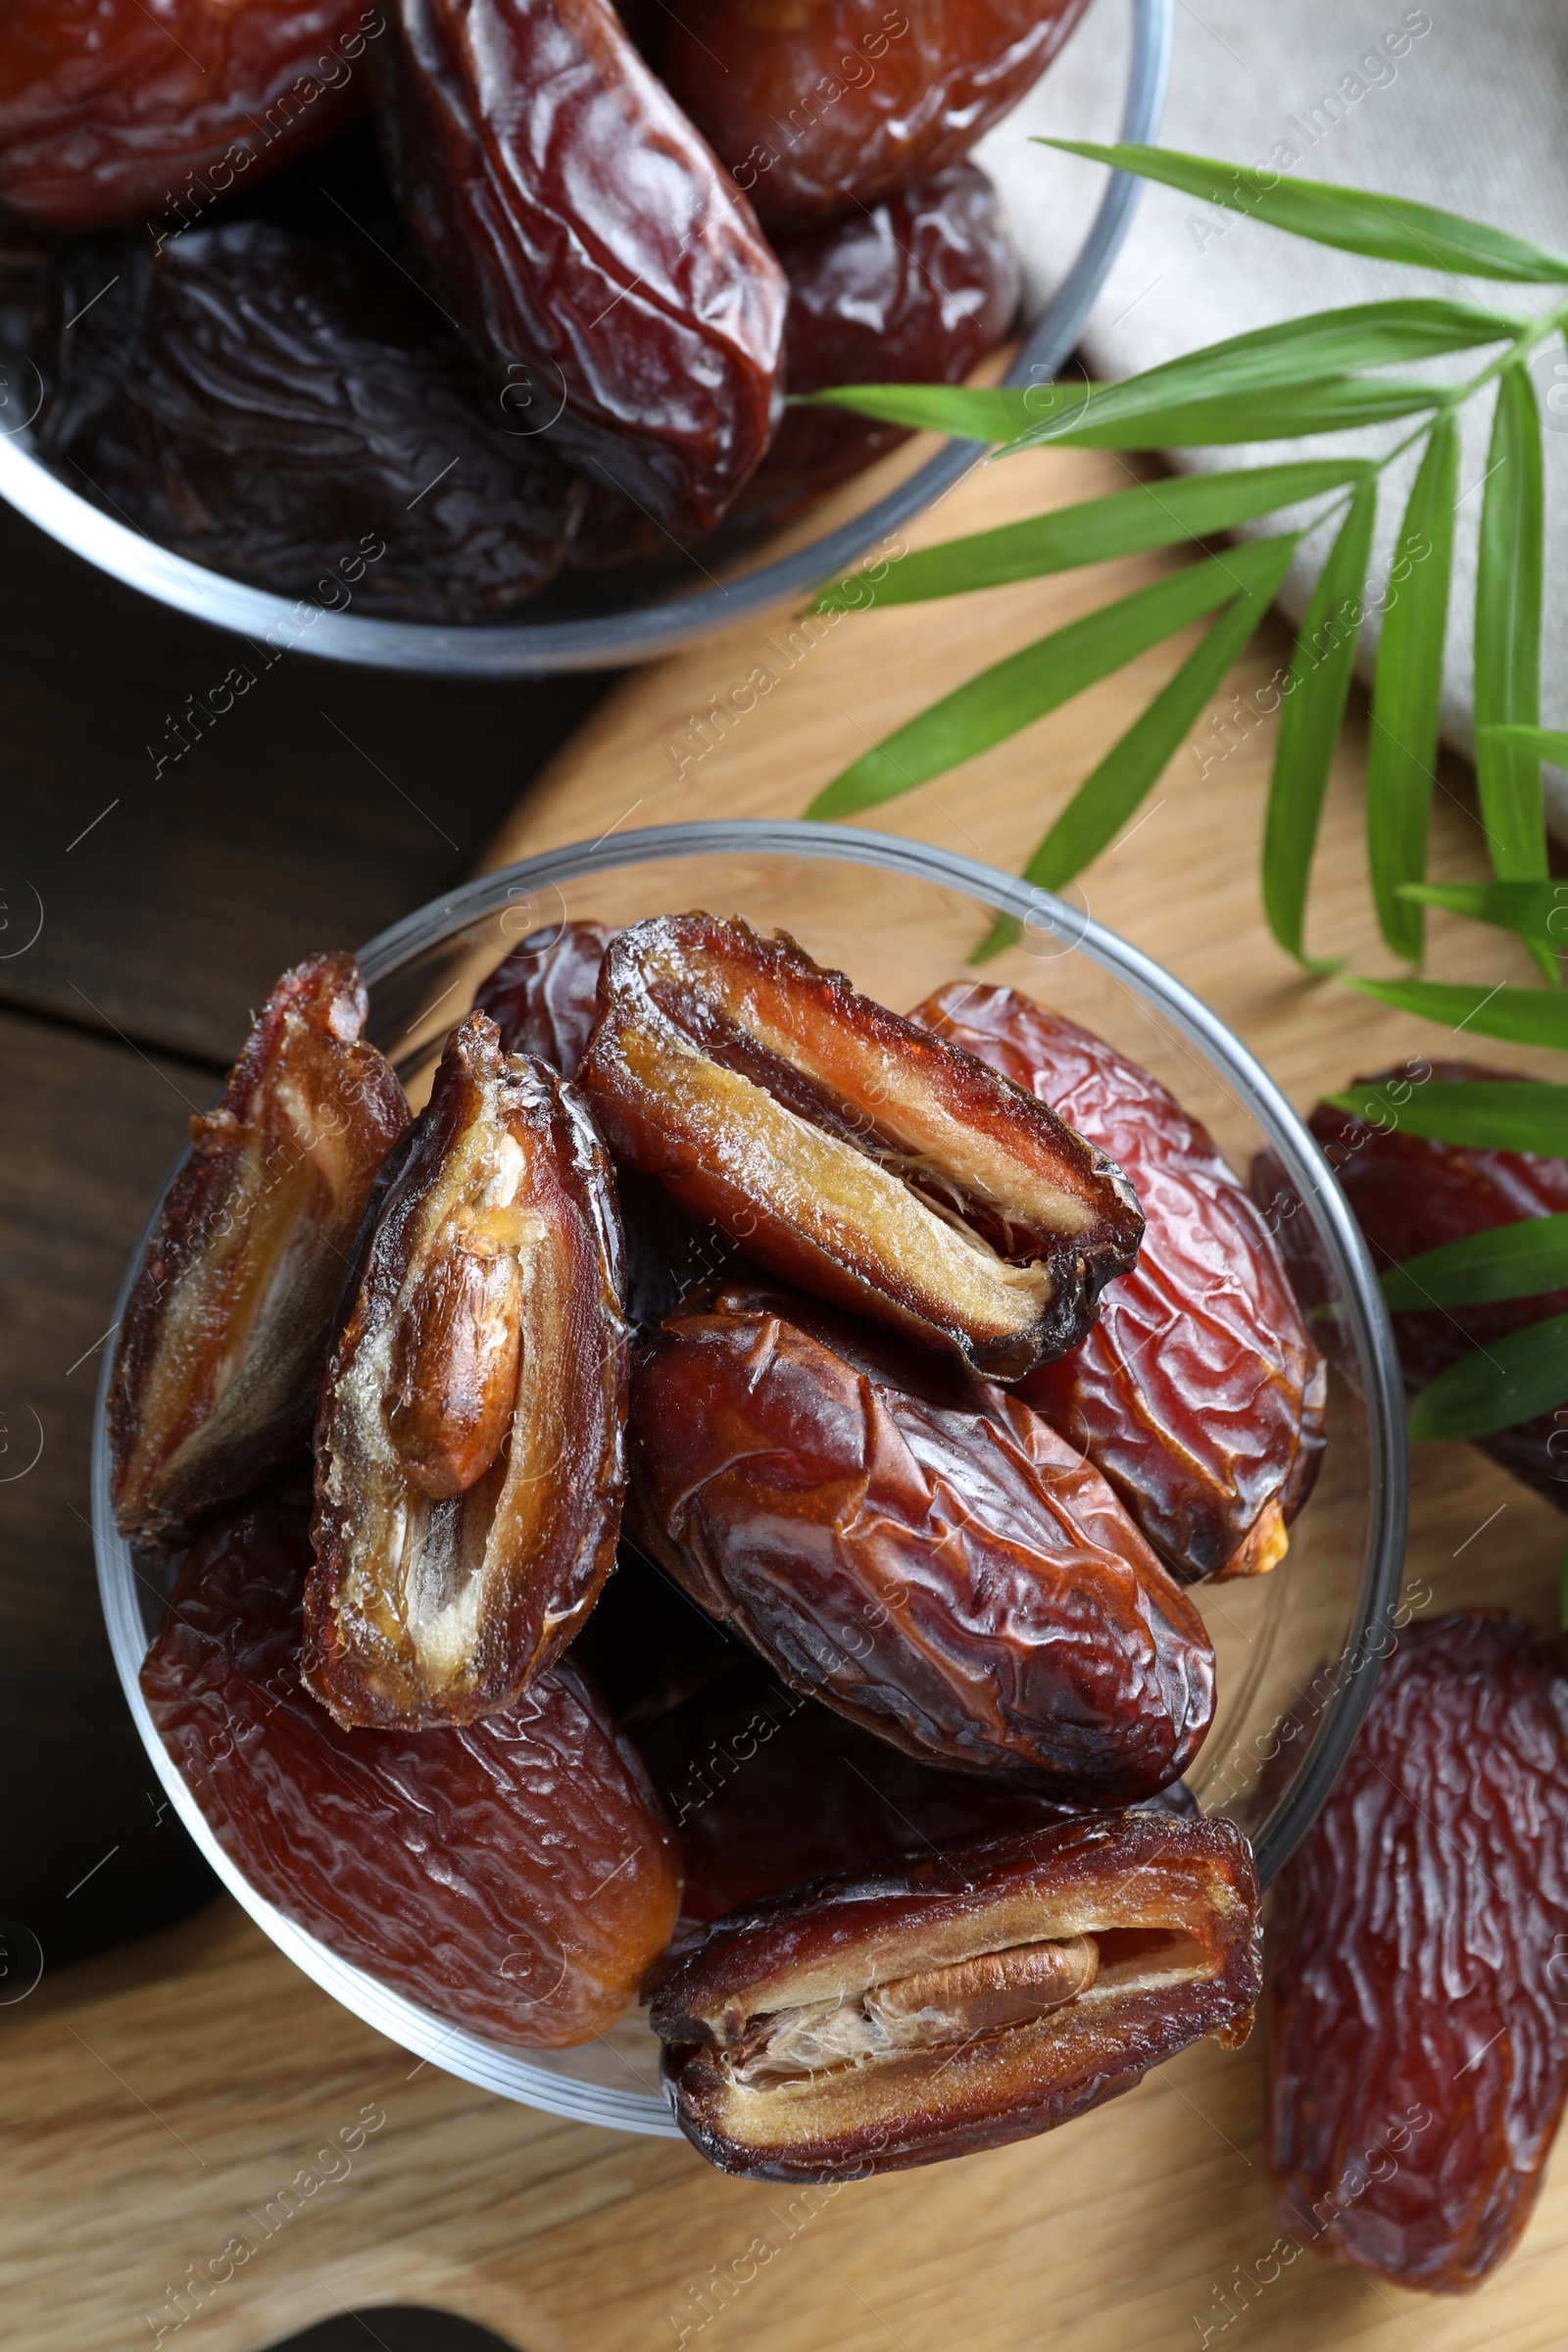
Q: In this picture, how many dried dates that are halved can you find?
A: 4